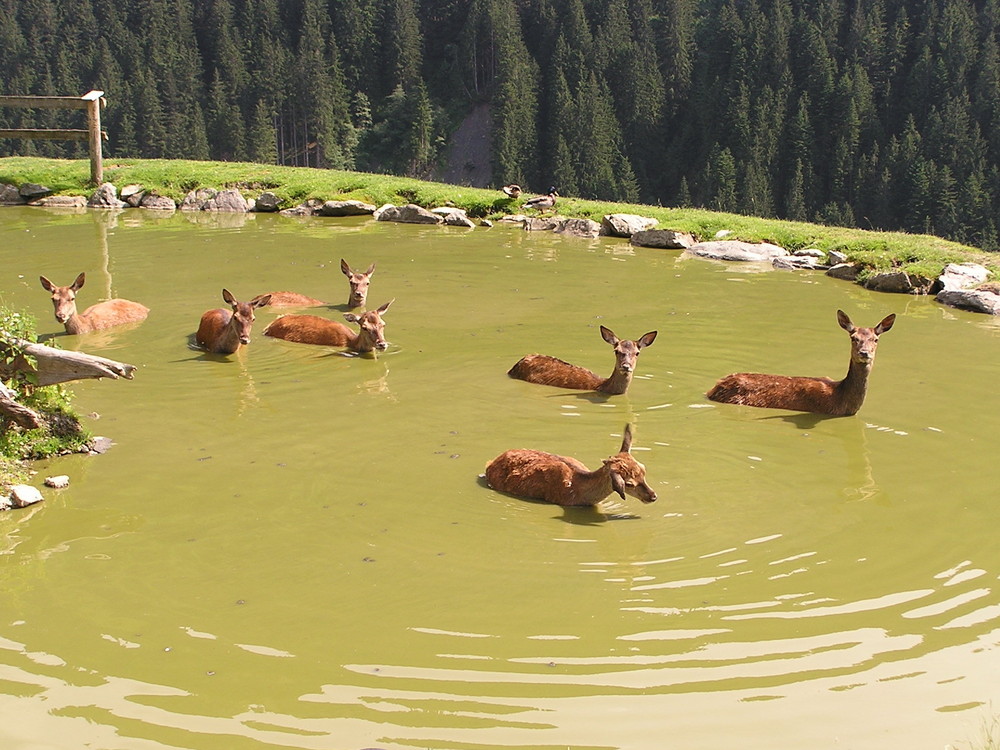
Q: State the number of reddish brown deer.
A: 7